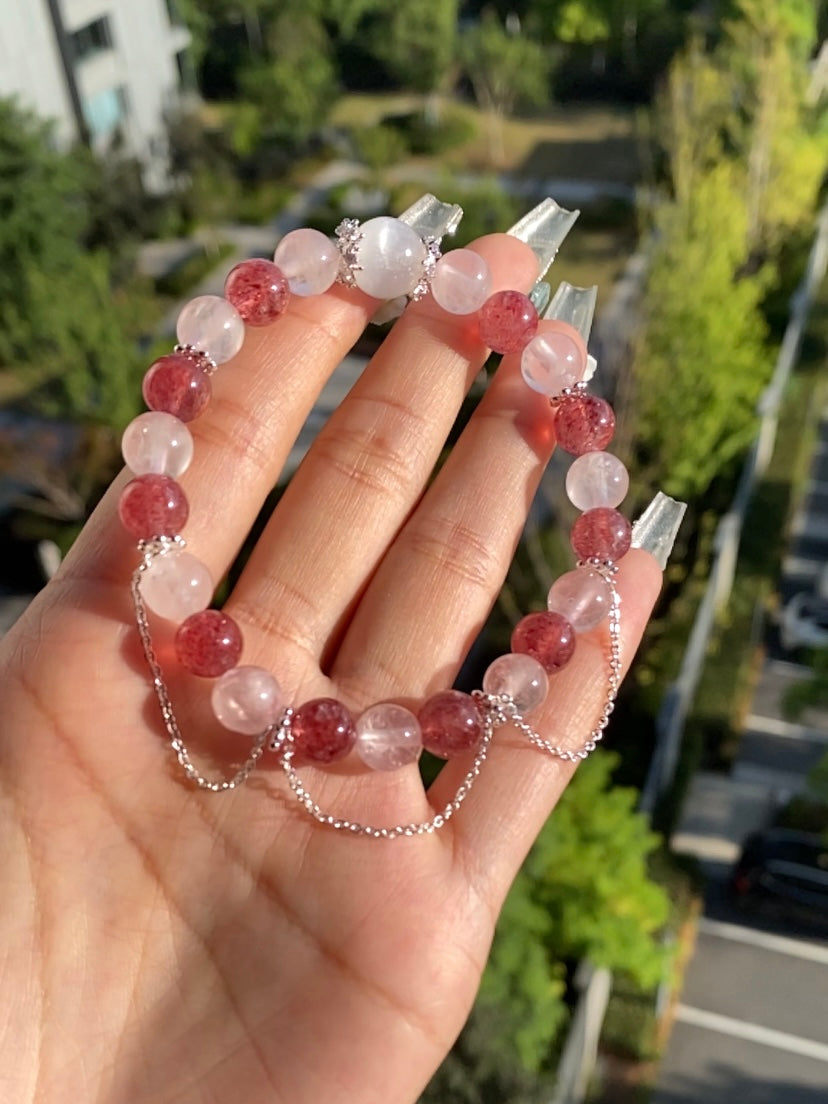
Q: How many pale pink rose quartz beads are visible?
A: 11